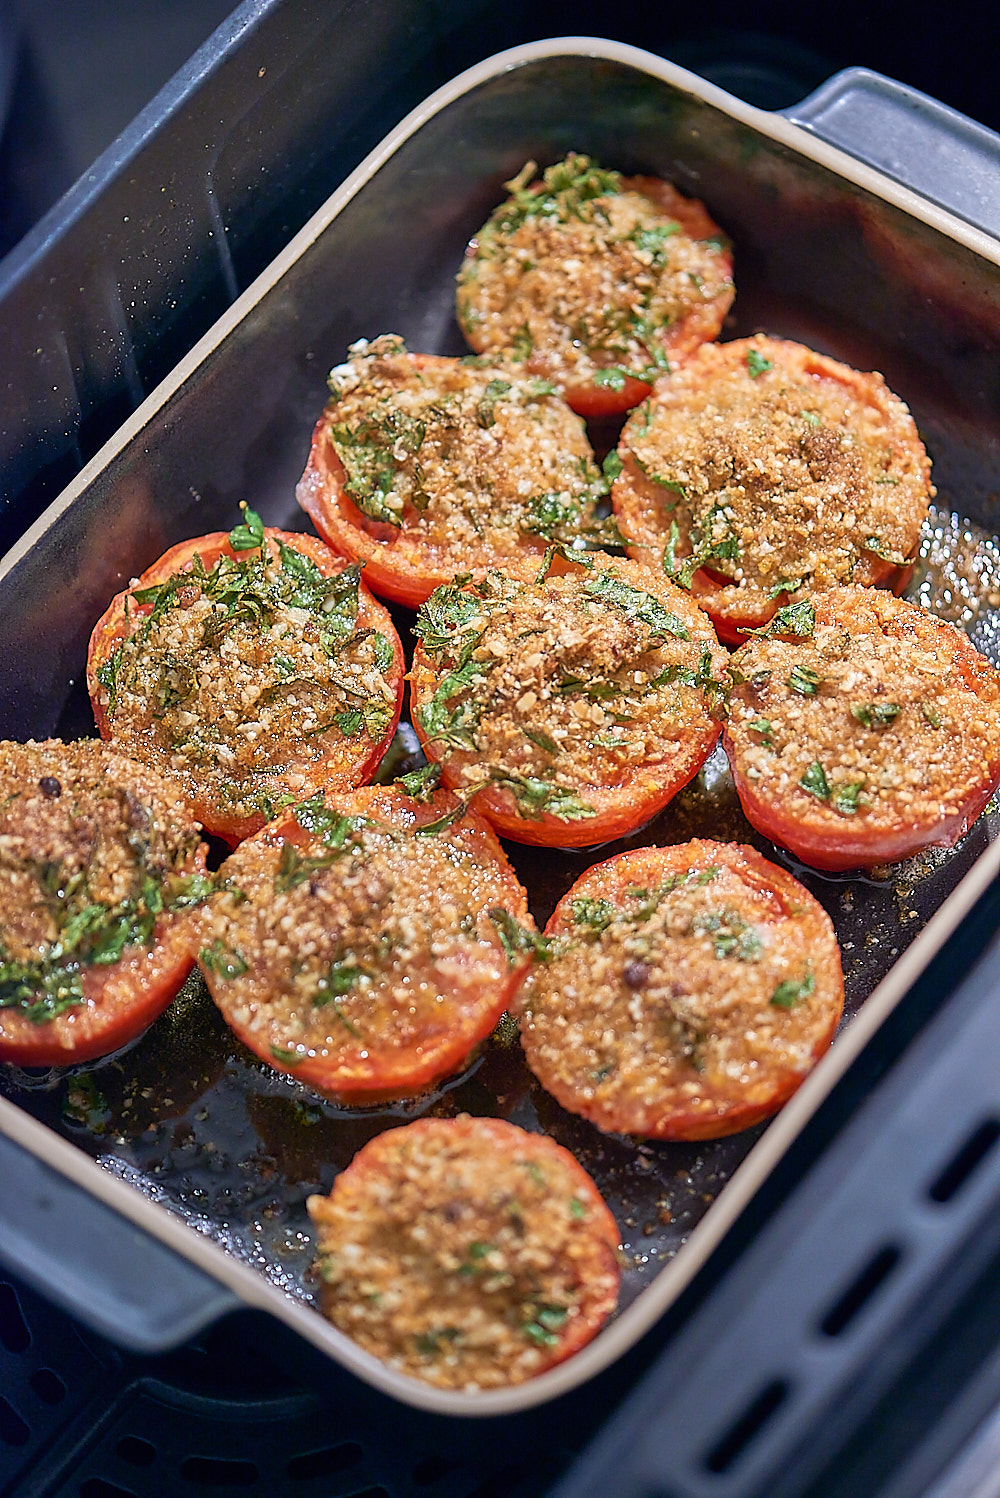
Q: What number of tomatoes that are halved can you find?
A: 10